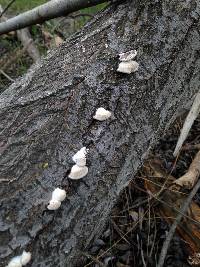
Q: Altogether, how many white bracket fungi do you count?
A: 9